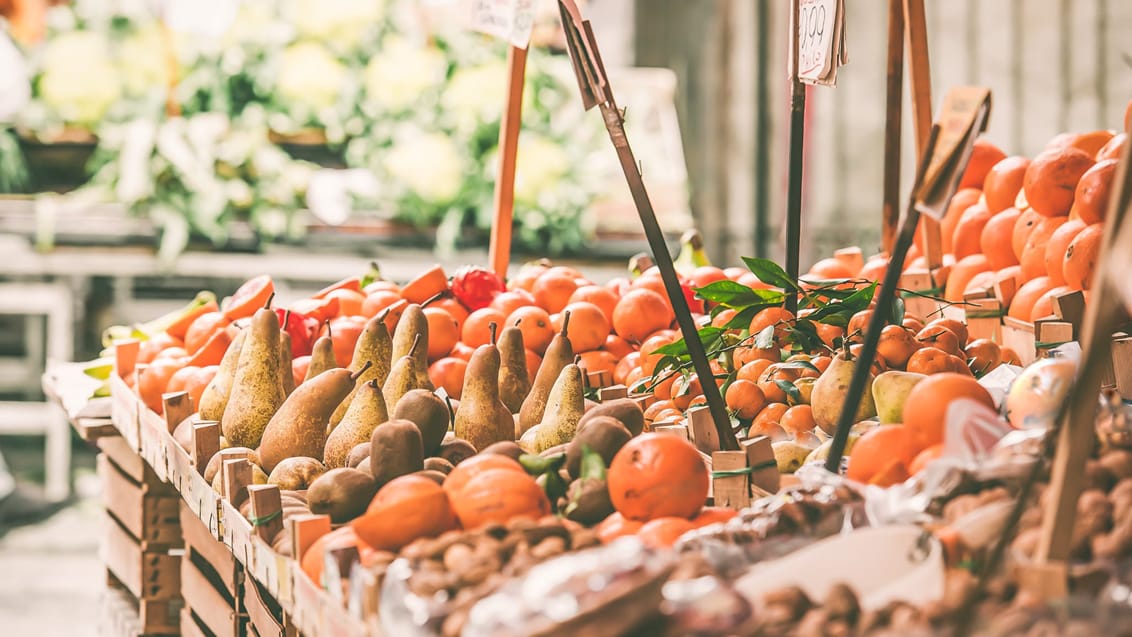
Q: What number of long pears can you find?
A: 13